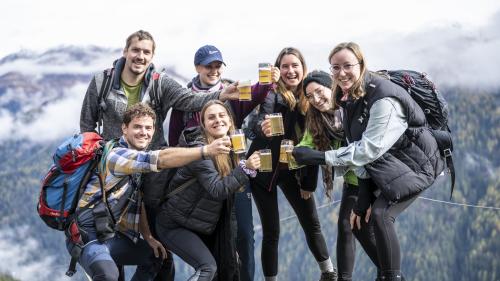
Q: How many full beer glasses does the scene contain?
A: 7